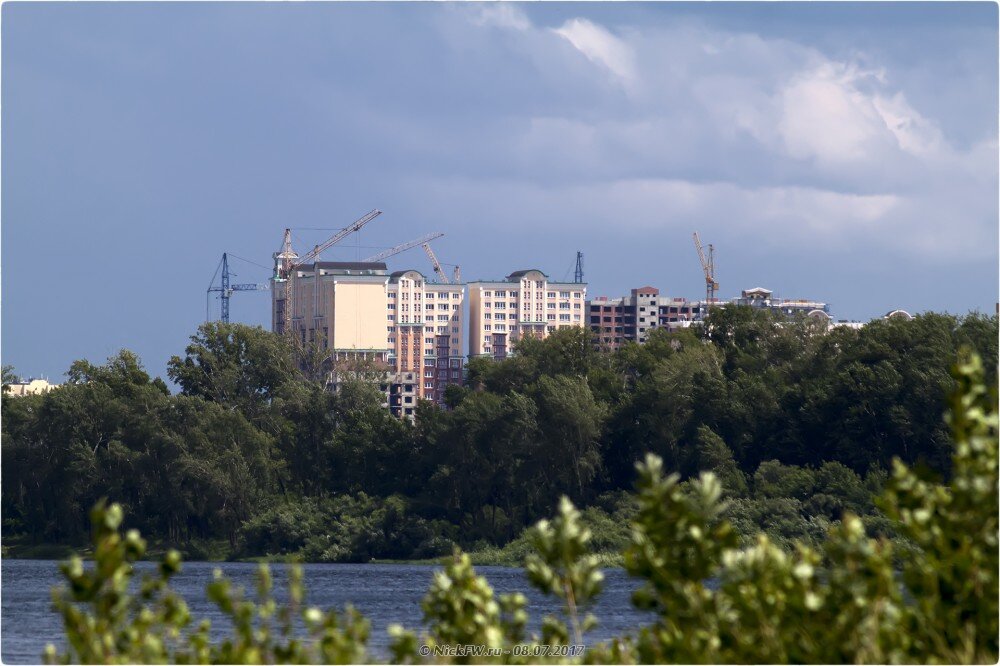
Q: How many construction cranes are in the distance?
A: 6